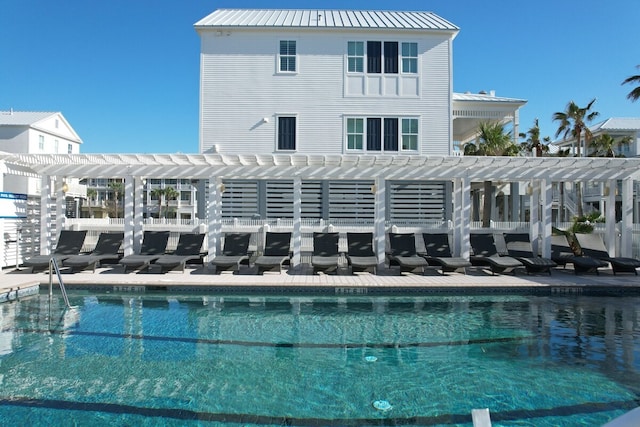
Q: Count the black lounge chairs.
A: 14